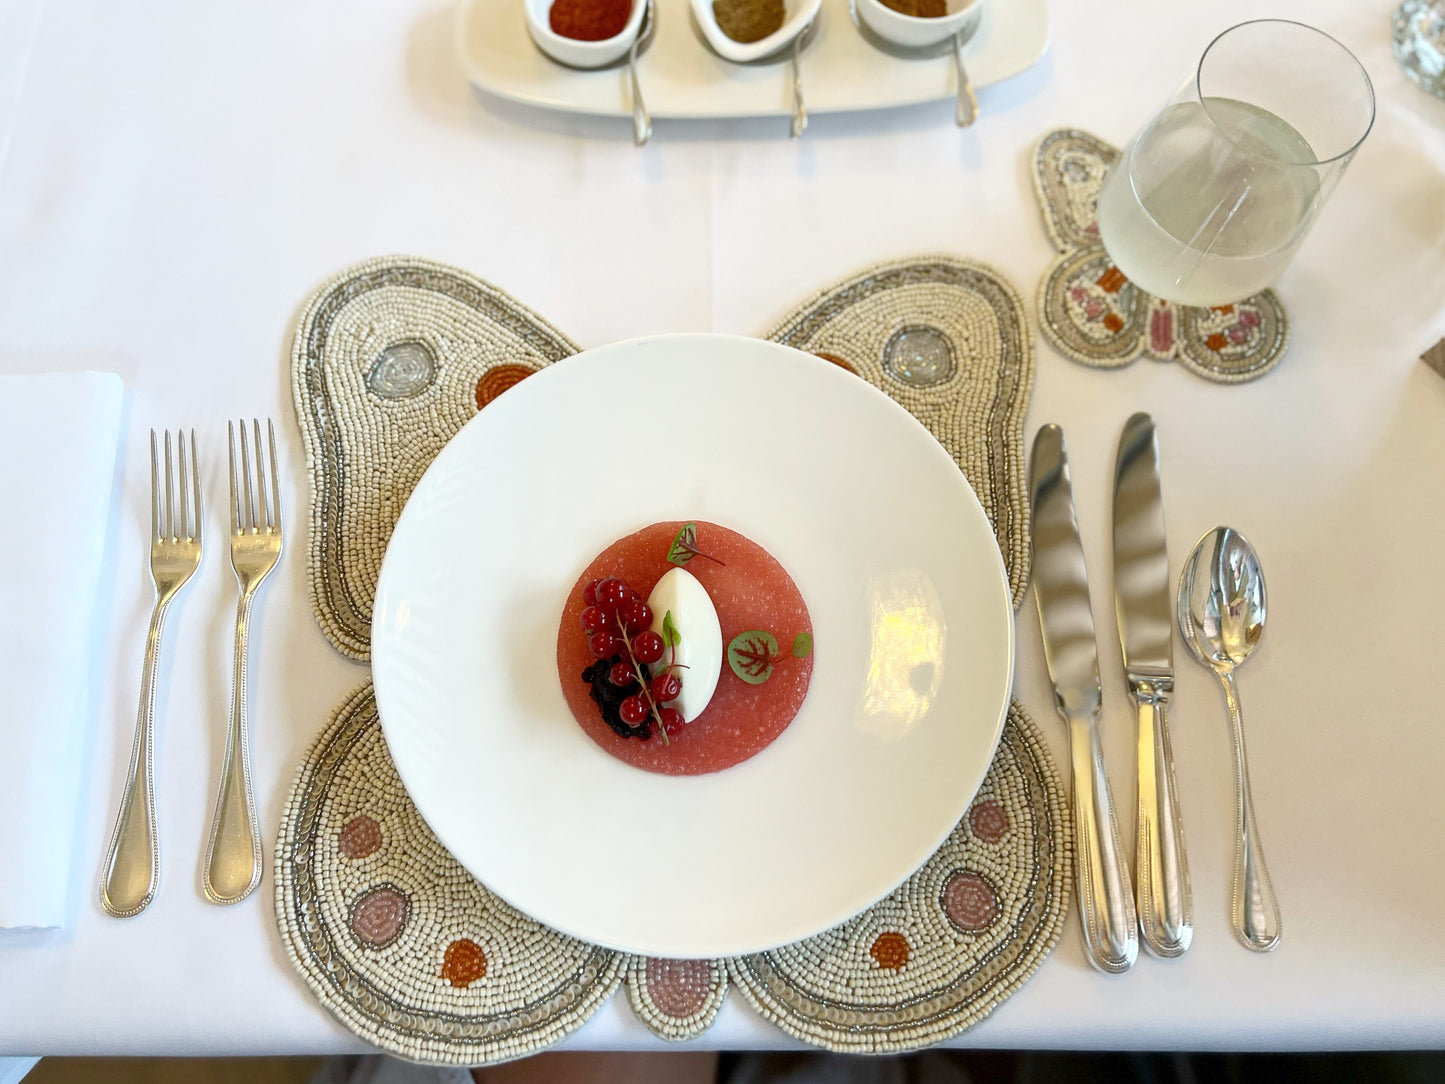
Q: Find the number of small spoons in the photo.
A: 3